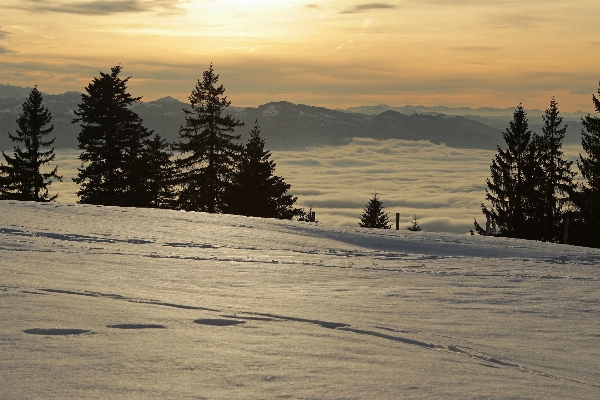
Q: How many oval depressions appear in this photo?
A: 3